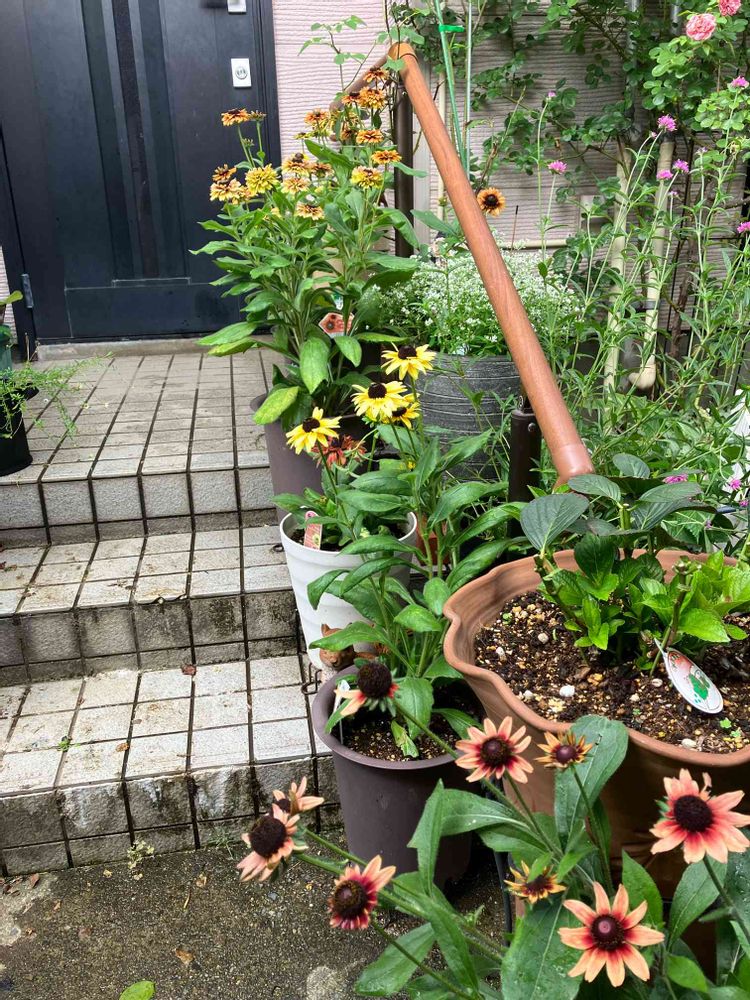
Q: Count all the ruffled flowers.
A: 2